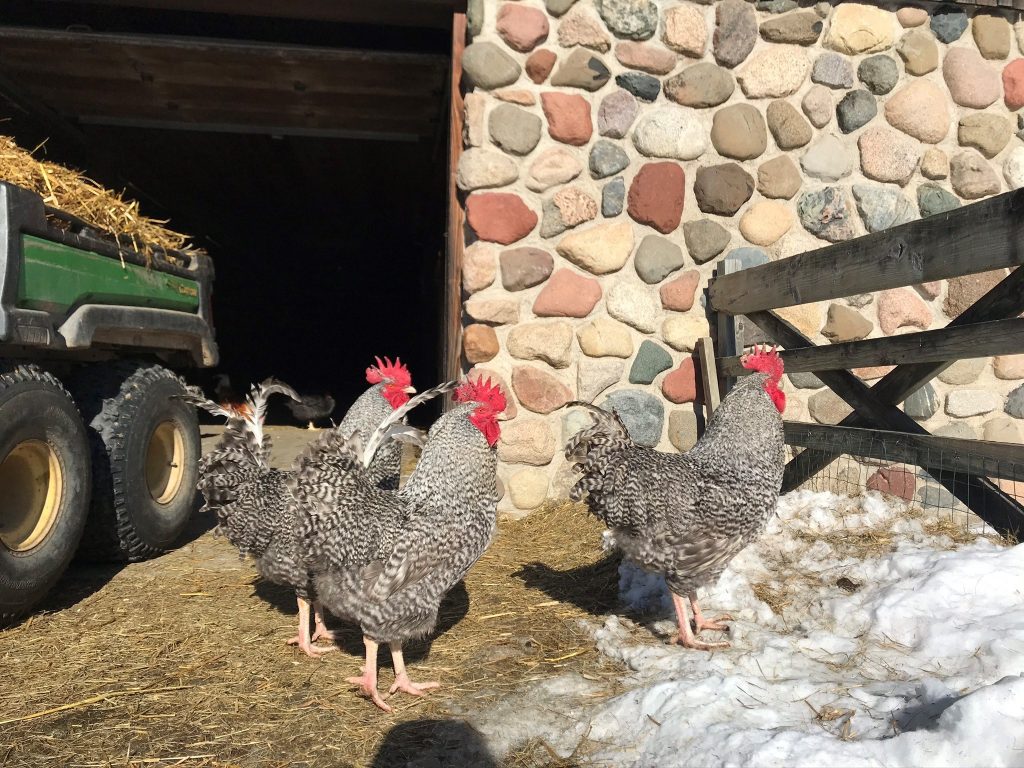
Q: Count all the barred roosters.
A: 3